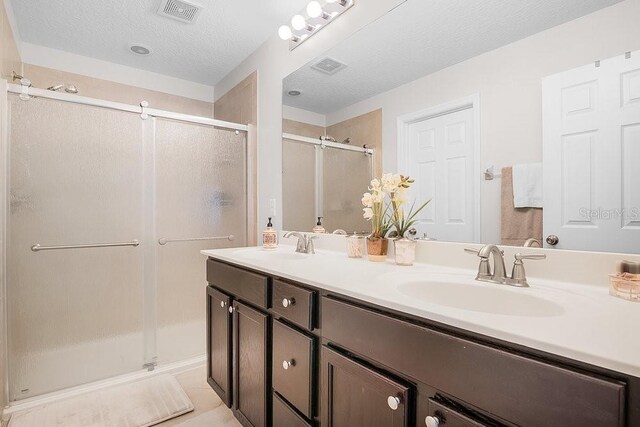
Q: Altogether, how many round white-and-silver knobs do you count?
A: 6